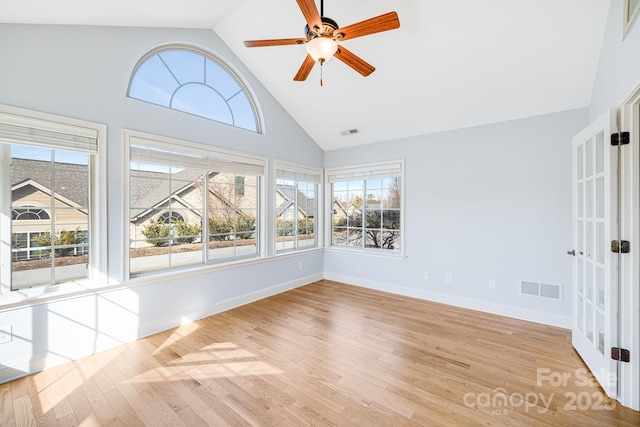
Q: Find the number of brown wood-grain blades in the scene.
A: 5